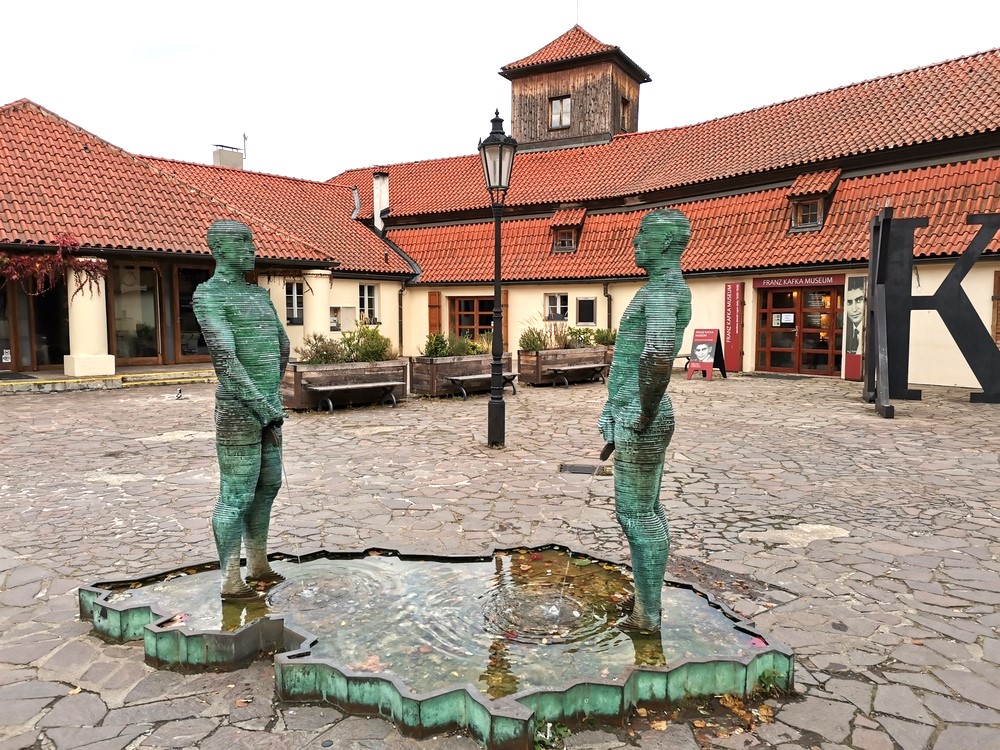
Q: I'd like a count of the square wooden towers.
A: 1